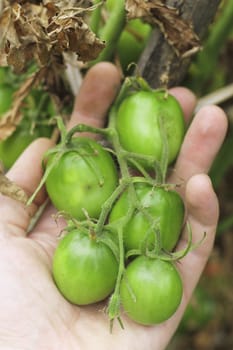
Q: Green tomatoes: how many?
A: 5